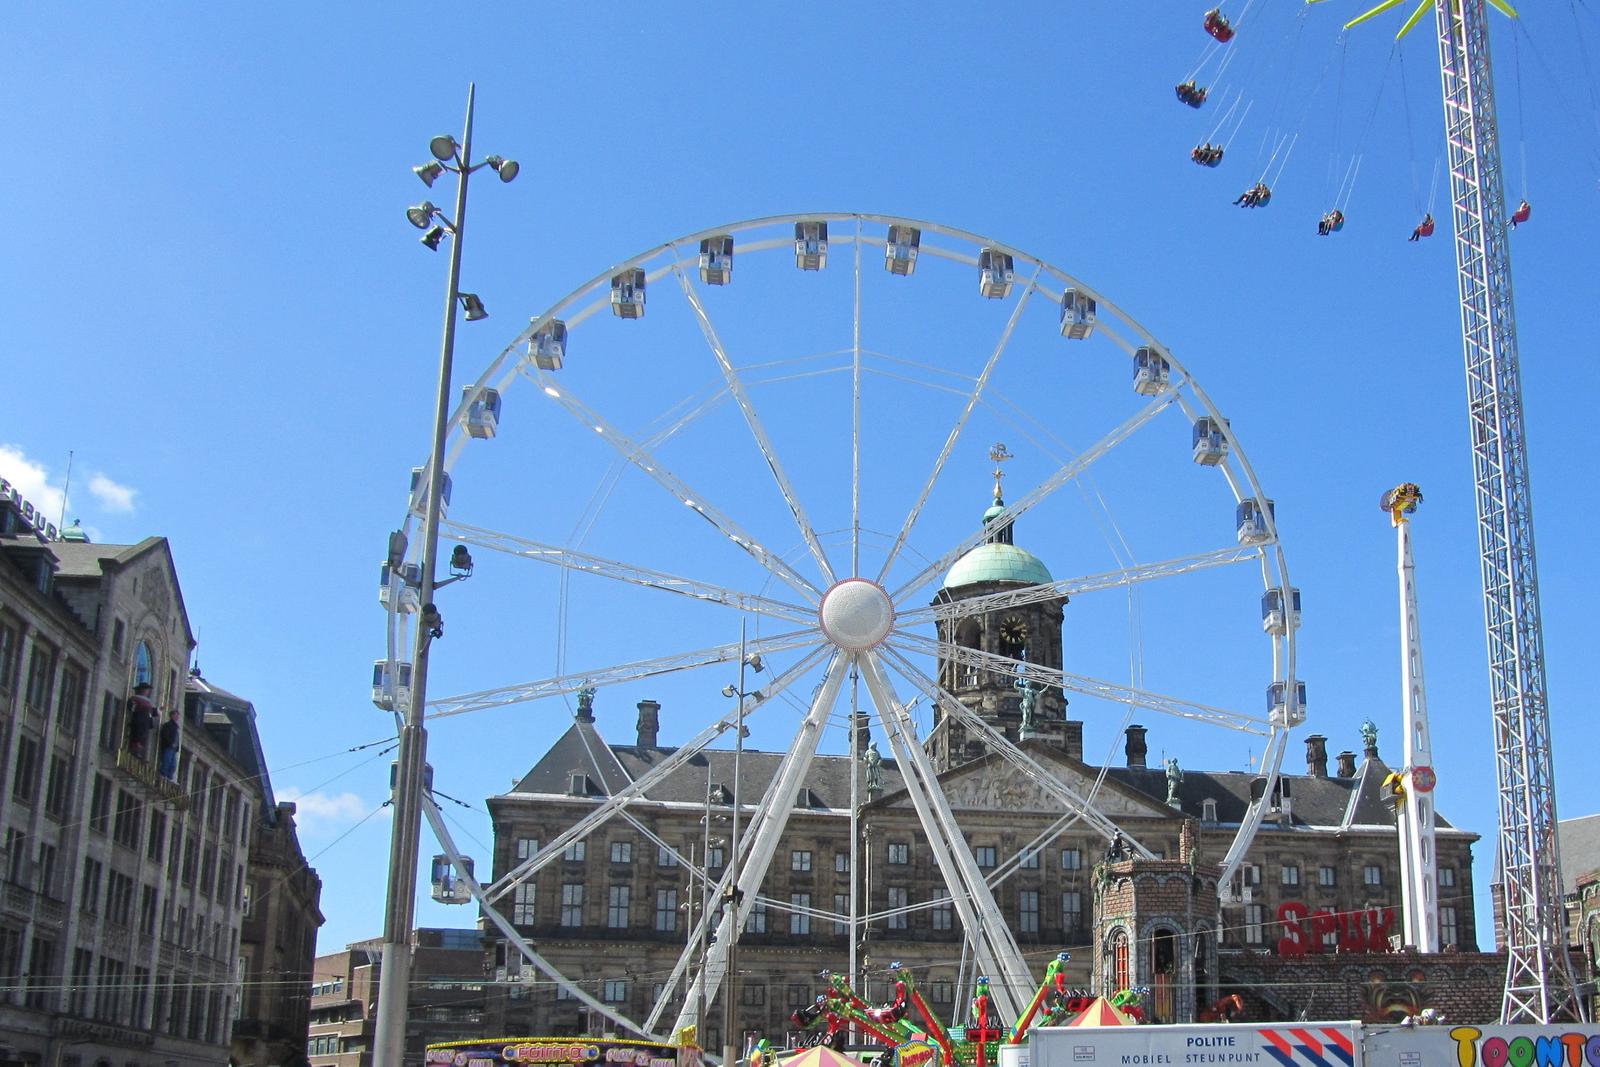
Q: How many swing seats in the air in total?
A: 7